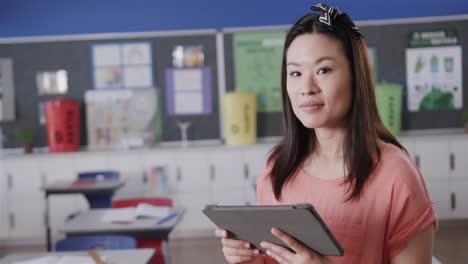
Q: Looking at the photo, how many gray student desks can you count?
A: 3